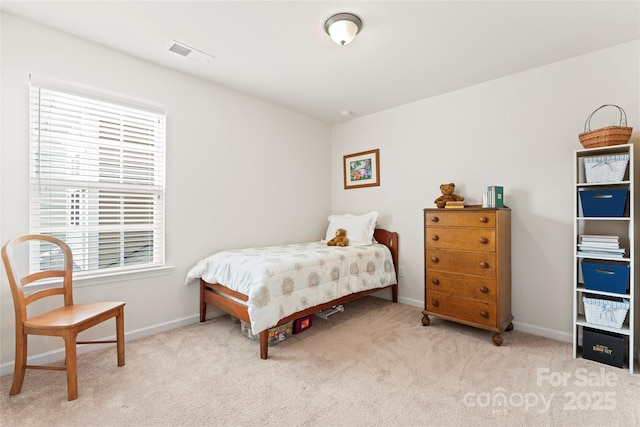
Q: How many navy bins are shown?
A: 2